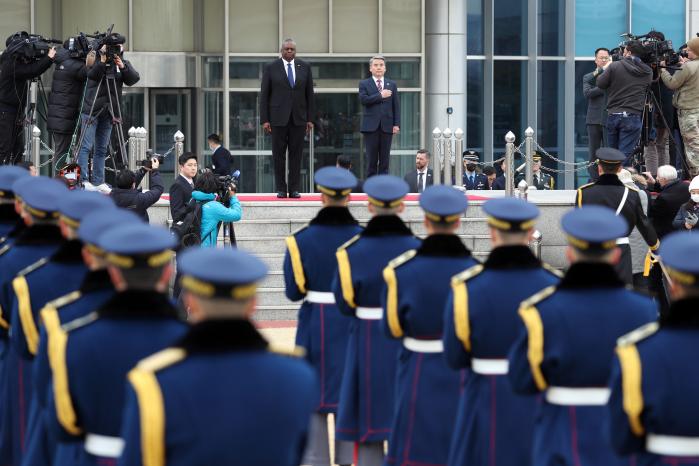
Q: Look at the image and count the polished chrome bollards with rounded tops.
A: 12